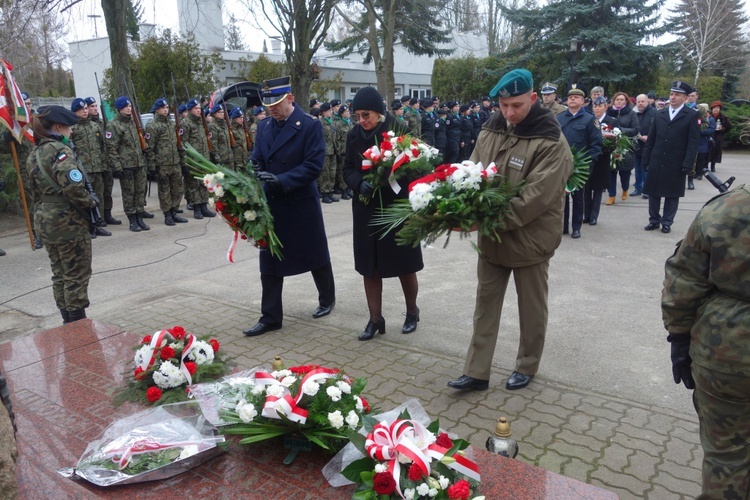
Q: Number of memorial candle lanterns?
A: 2